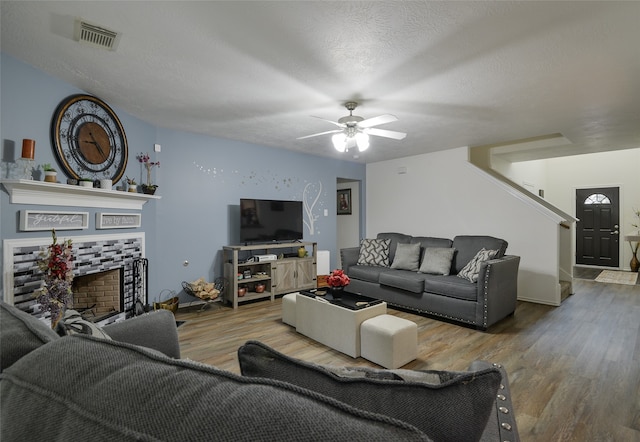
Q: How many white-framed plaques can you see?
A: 2